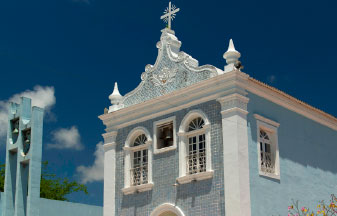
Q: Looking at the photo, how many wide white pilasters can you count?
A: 2